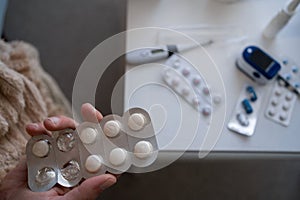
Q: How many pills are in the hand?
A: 7